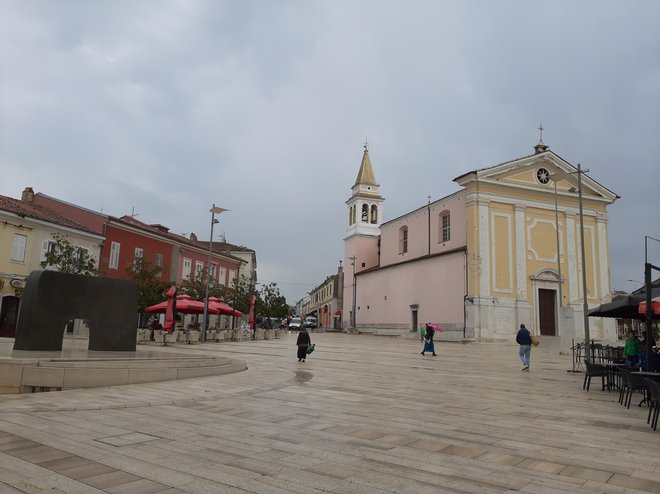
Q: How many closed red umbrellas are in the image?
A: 2